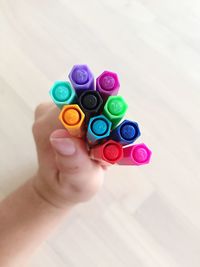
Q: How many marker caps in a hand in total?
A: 10